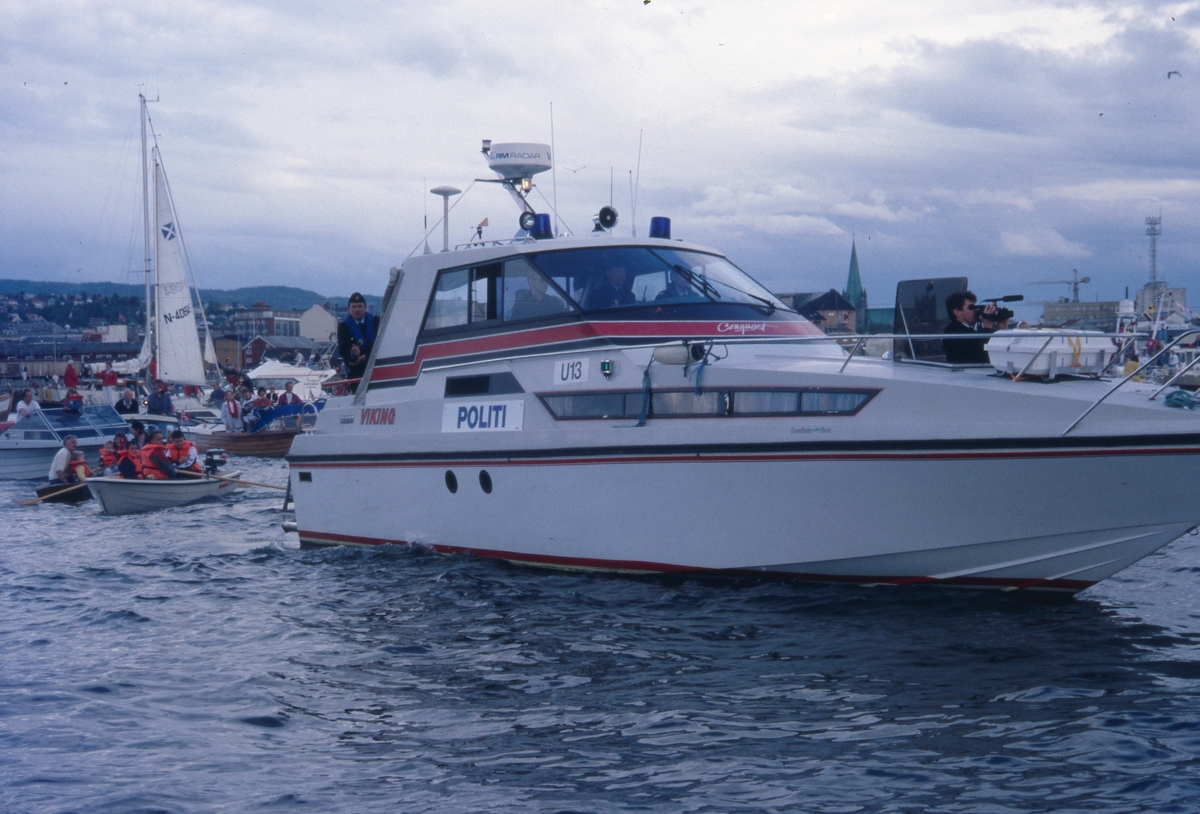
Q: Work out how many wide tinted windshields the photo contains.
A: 1